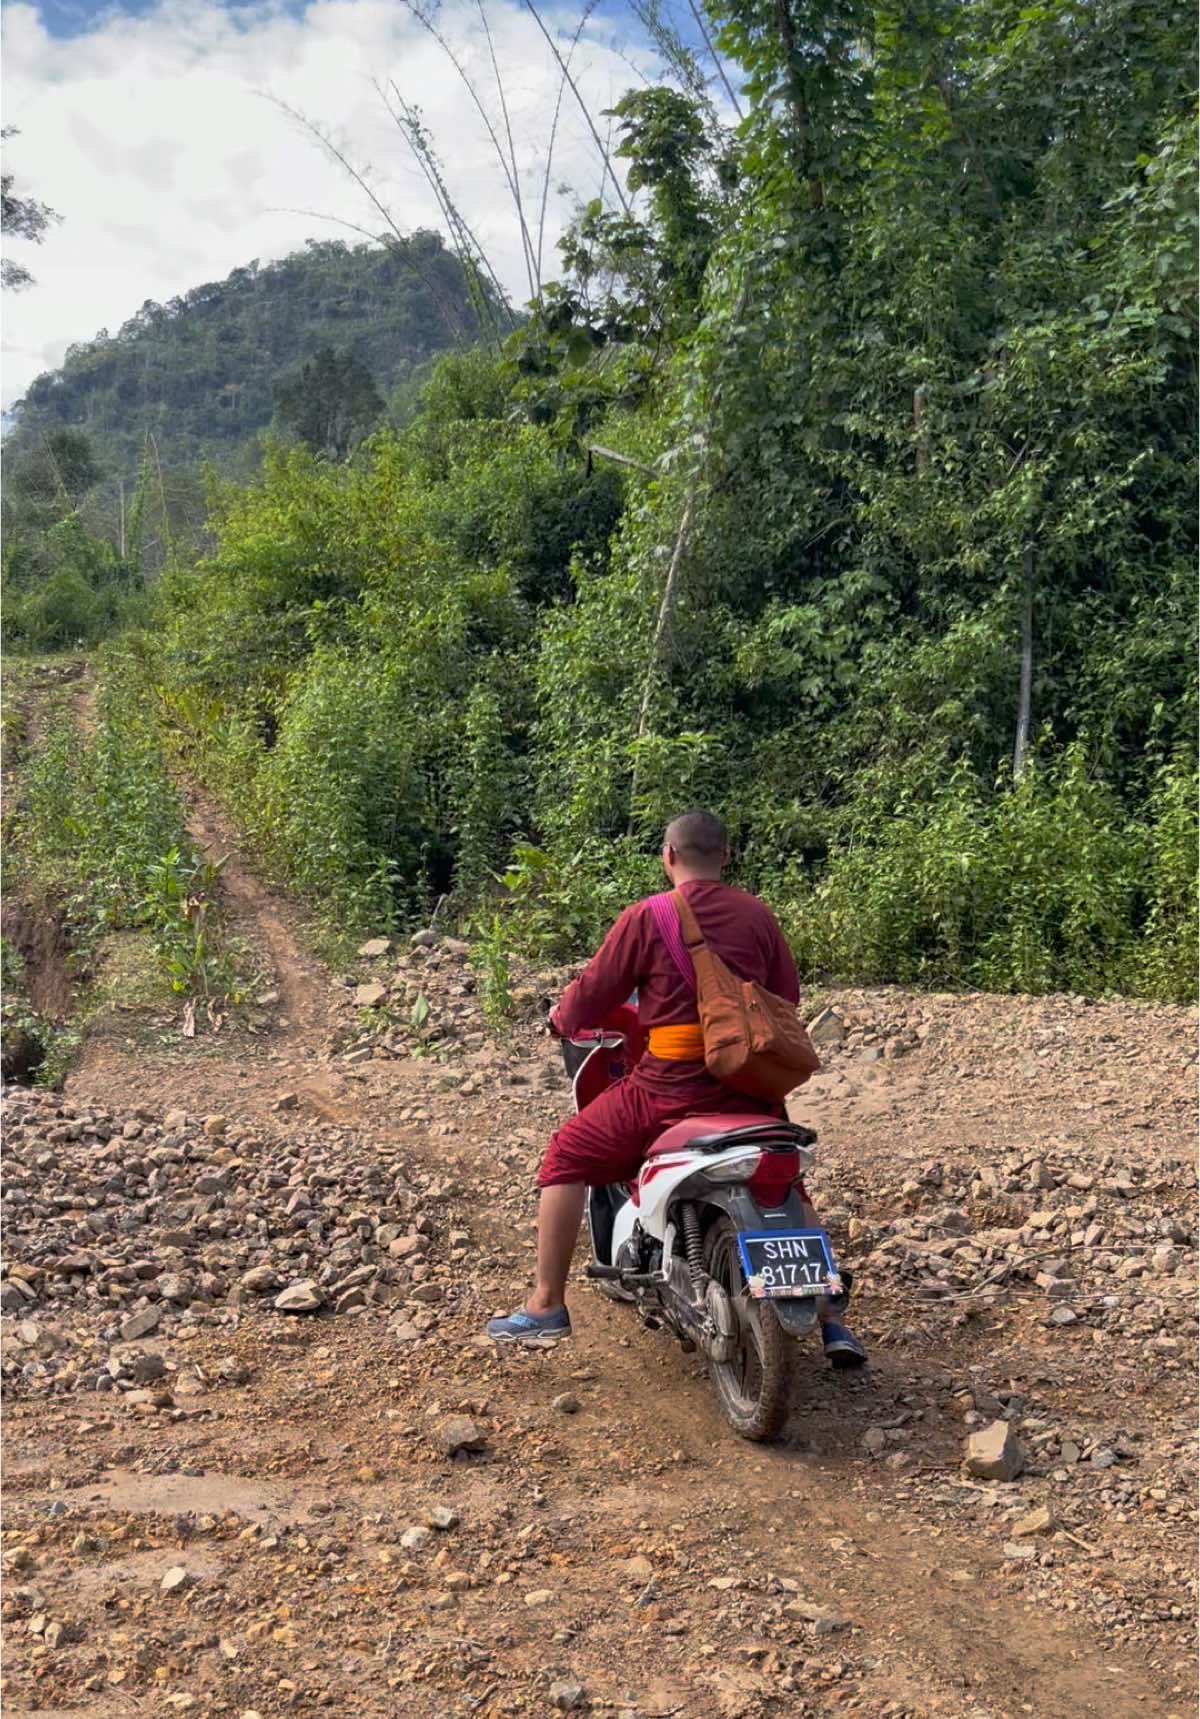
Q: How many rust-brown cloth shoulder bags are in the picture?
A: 1